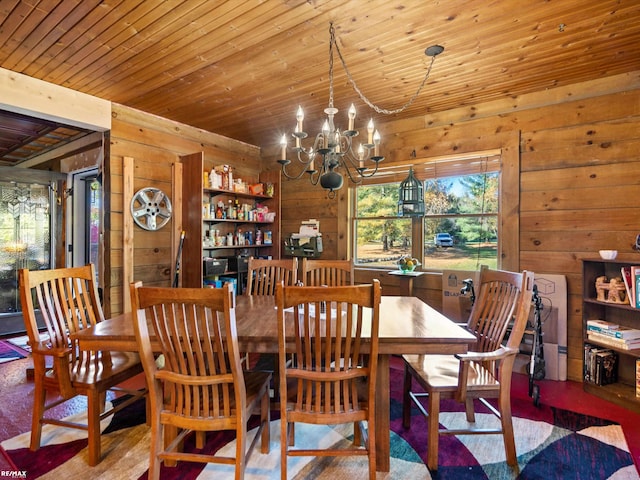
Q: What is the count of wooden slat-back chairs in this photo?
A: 6